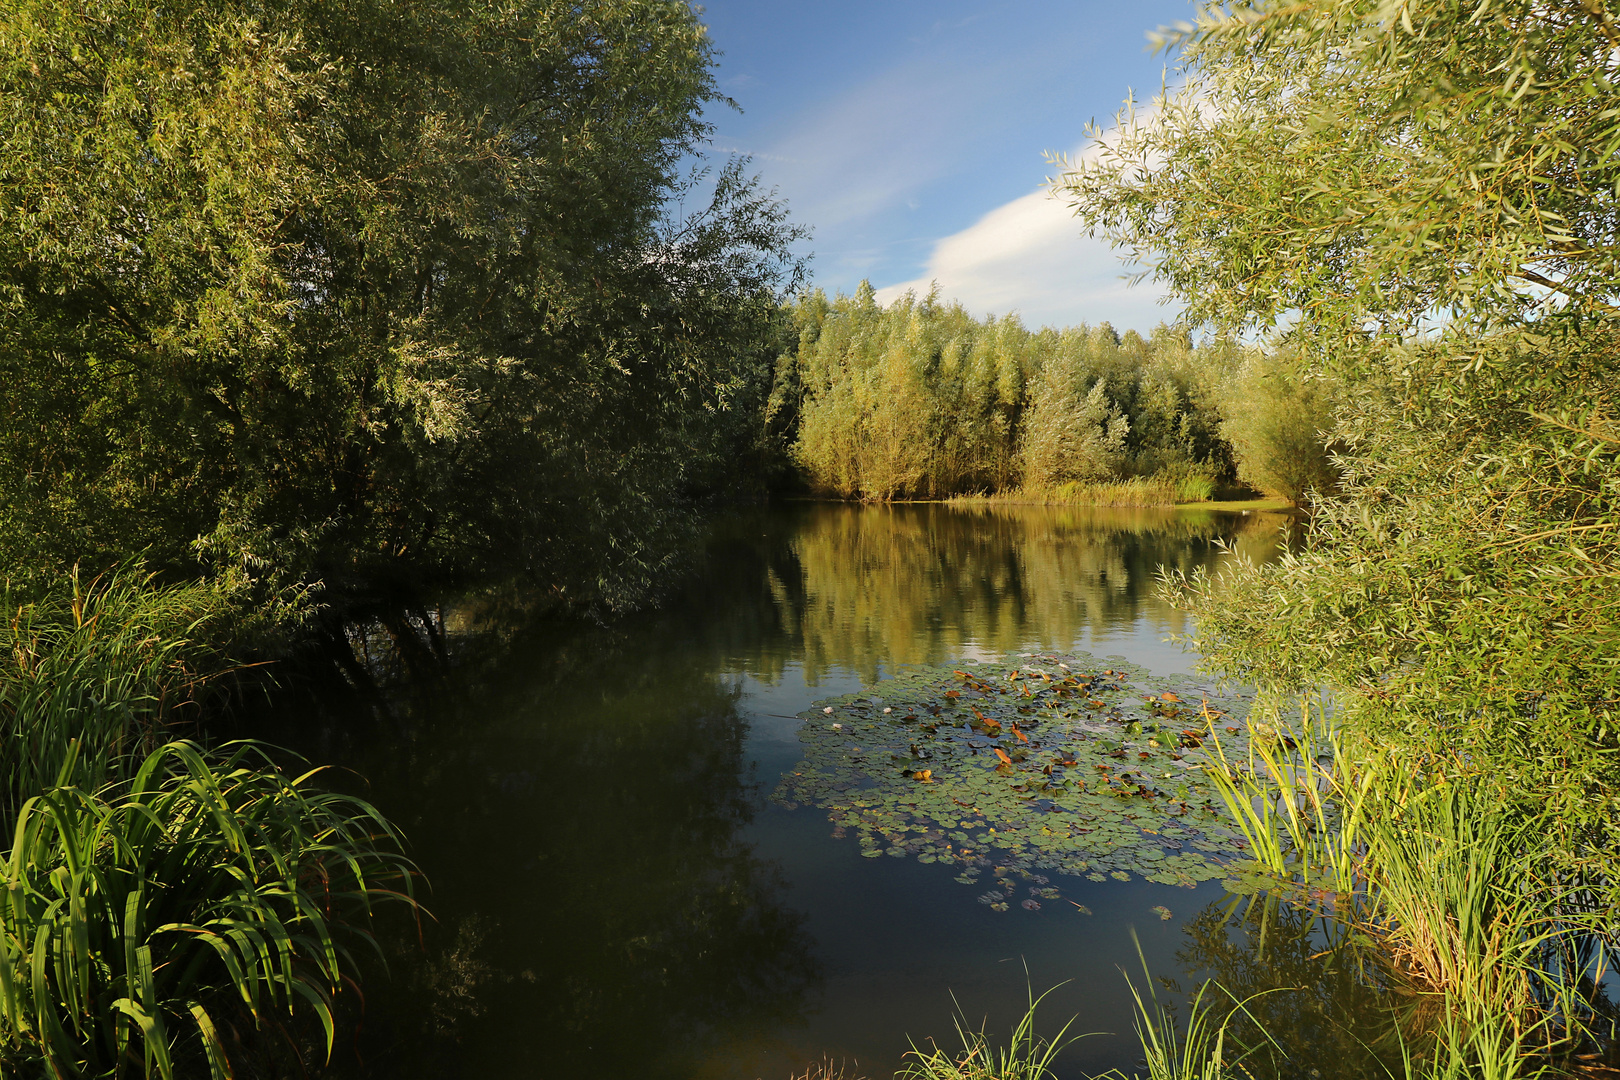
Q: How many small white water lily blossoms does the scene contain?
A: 3